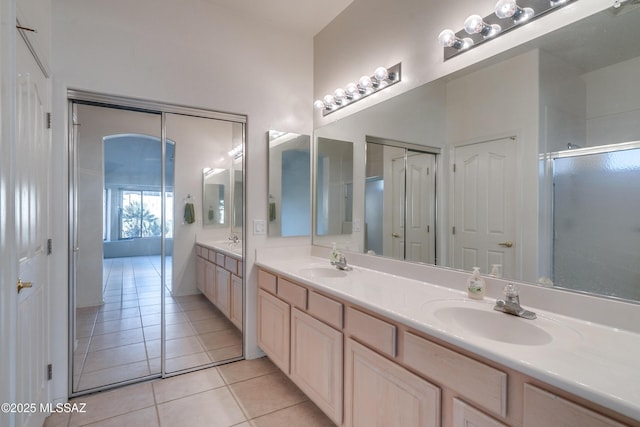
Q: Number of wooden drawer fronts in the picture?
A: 6